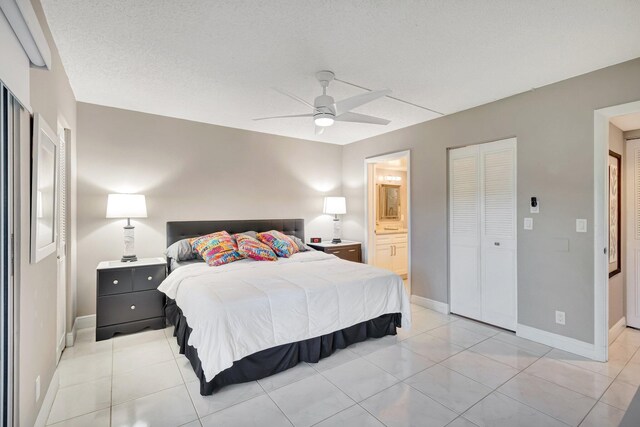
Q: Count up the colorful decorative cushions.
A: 3